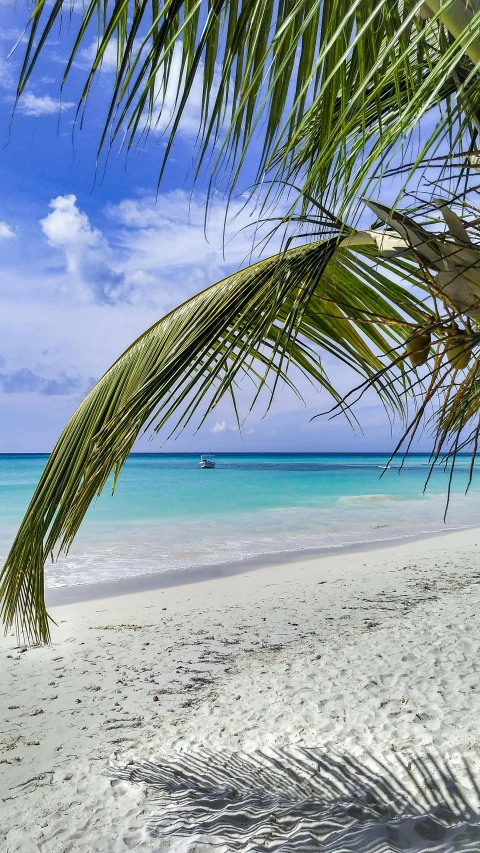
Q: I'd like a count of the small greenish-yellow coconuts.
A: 2